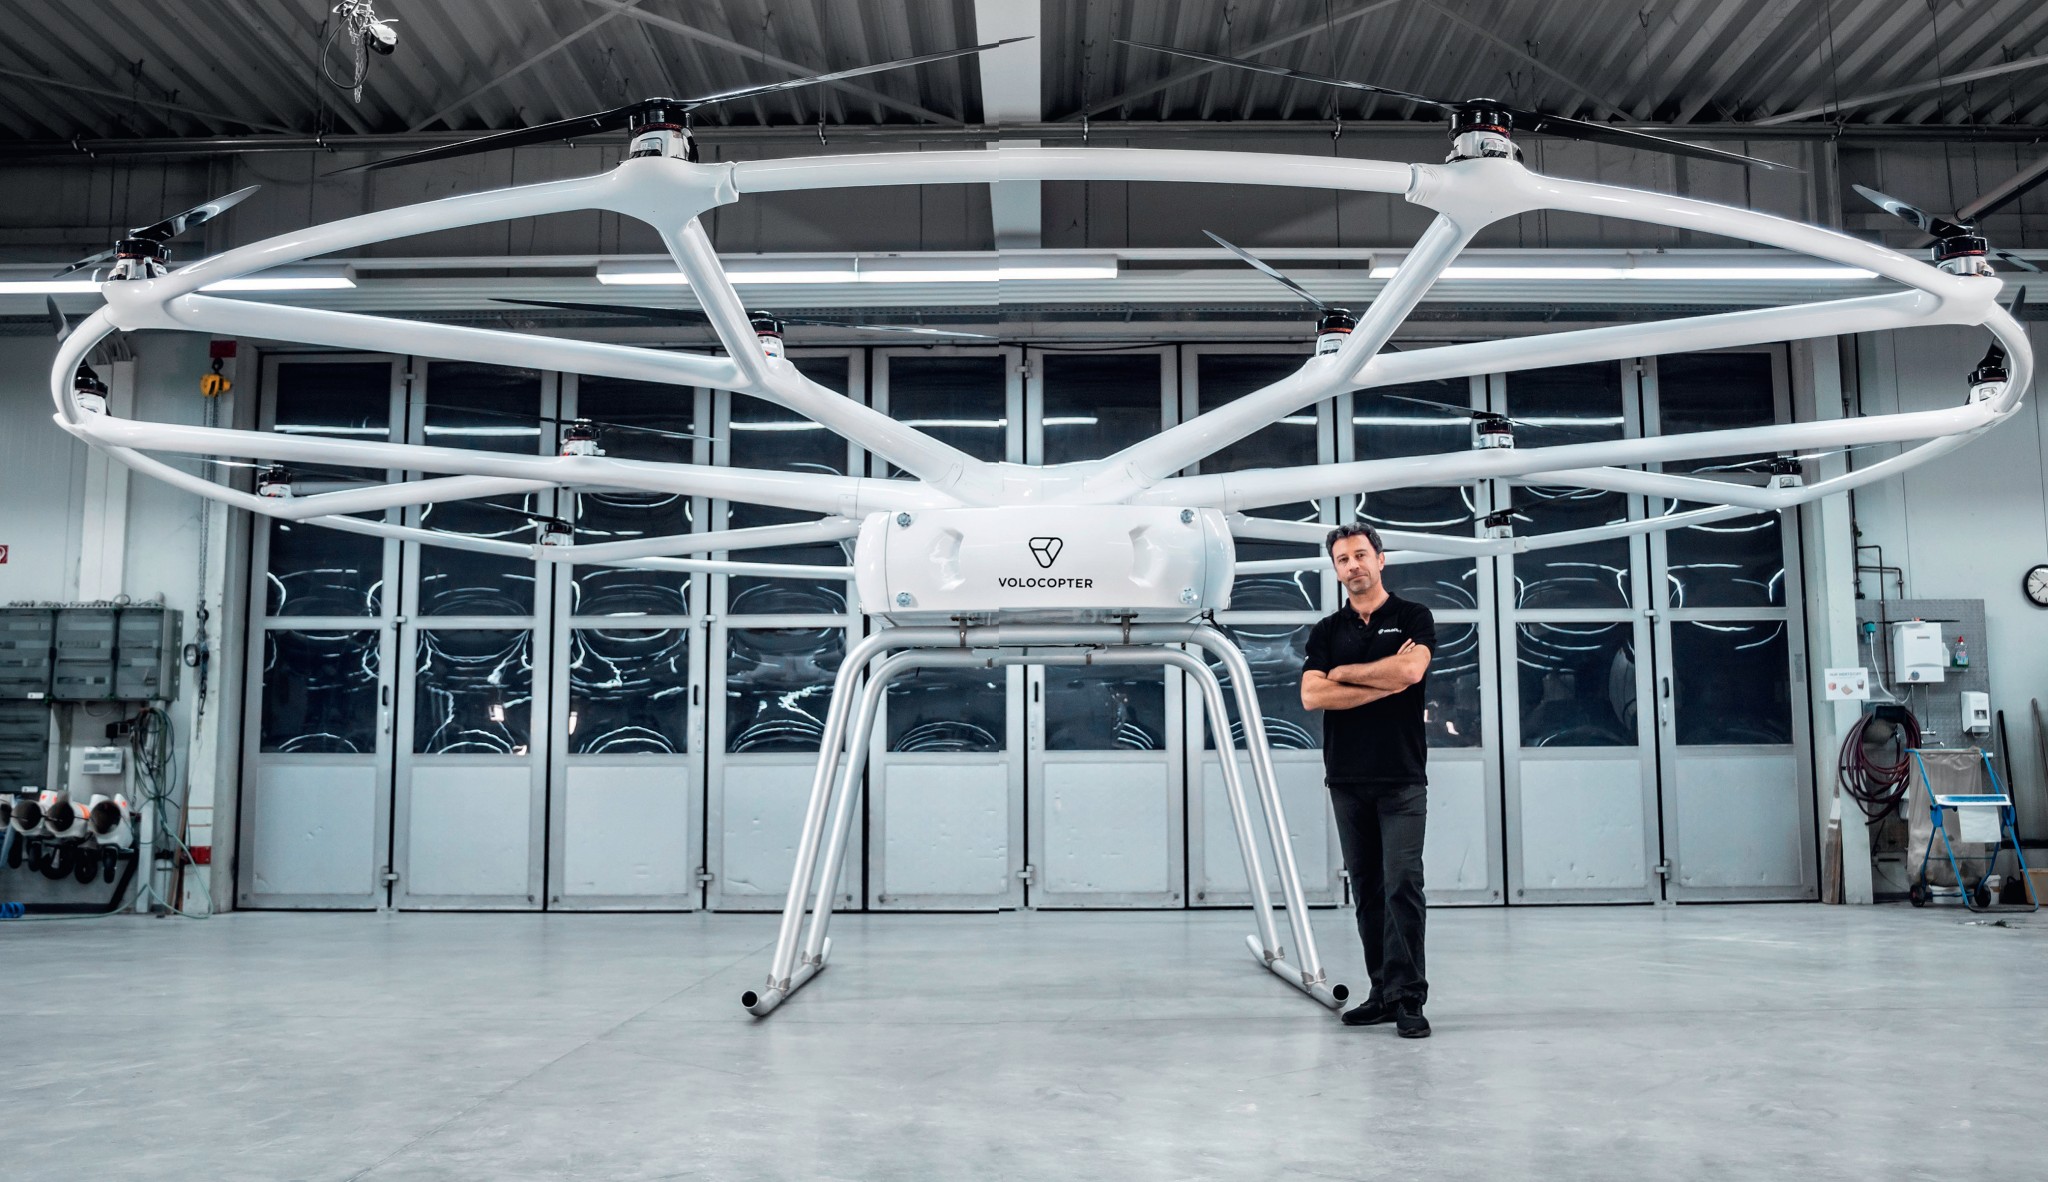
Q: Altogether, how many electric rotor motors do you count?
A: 14